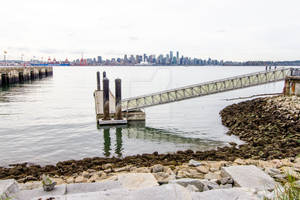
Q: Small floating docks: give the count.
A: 1